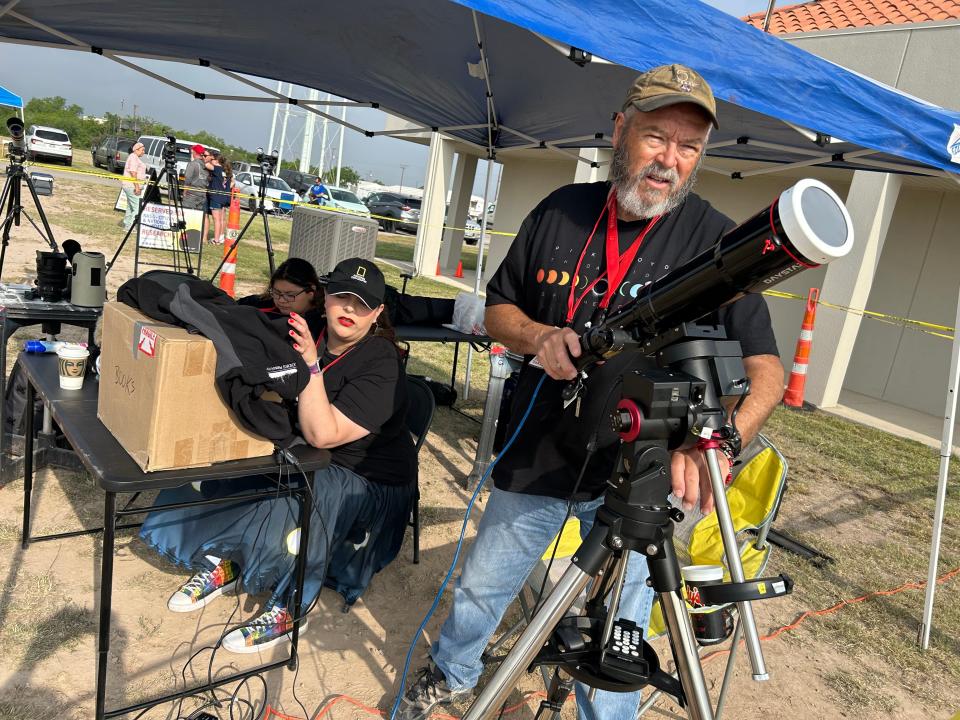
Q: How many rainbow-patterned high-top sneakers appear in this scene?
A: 2